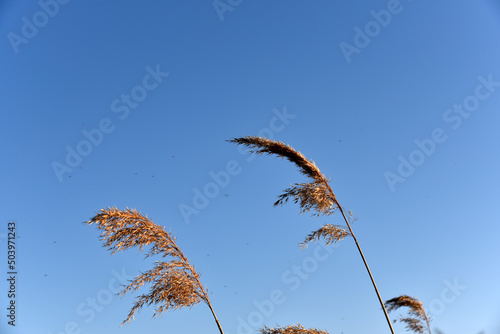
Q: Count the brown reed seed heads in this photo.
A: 4